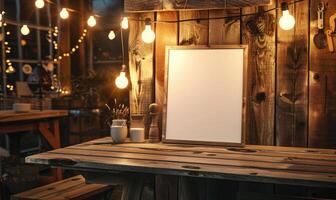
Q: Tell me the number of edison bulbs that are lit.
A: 9